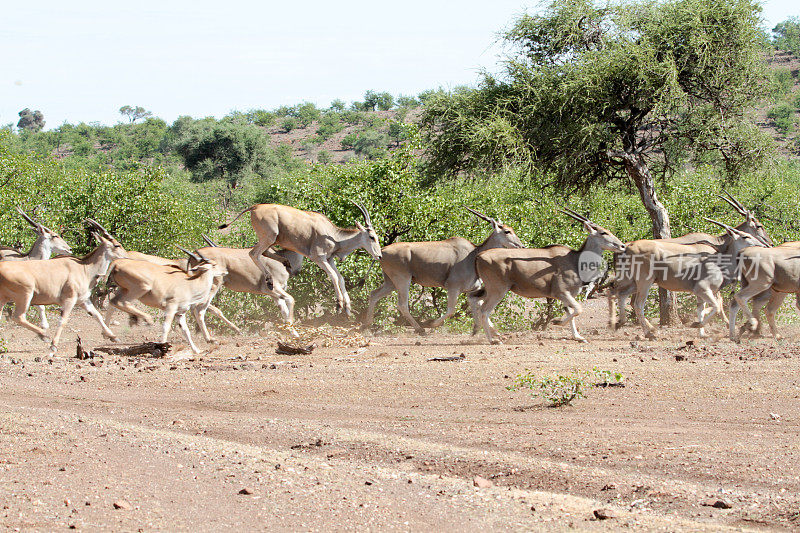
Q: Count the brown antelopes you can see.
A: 12